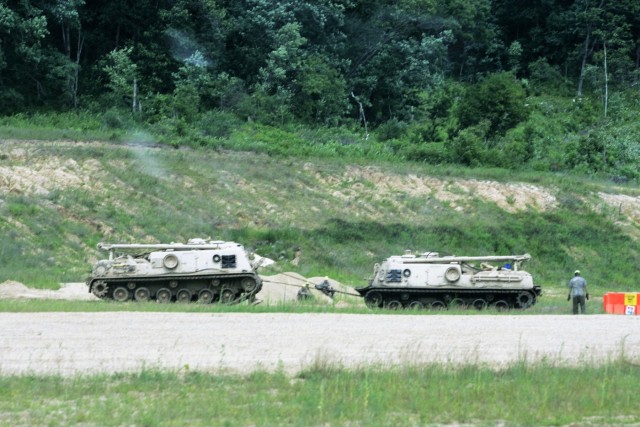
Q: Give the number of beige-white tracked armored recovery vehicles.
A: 2